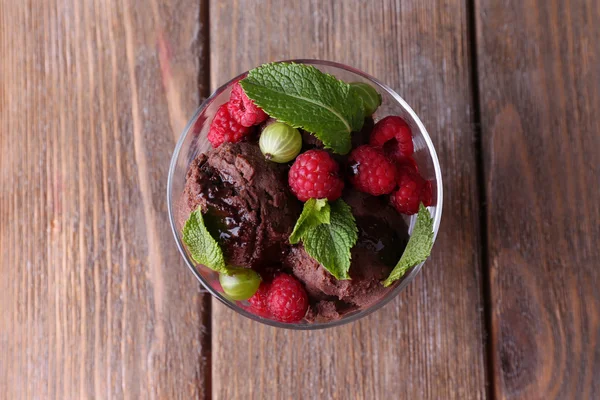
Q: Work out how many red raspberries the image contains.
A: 8